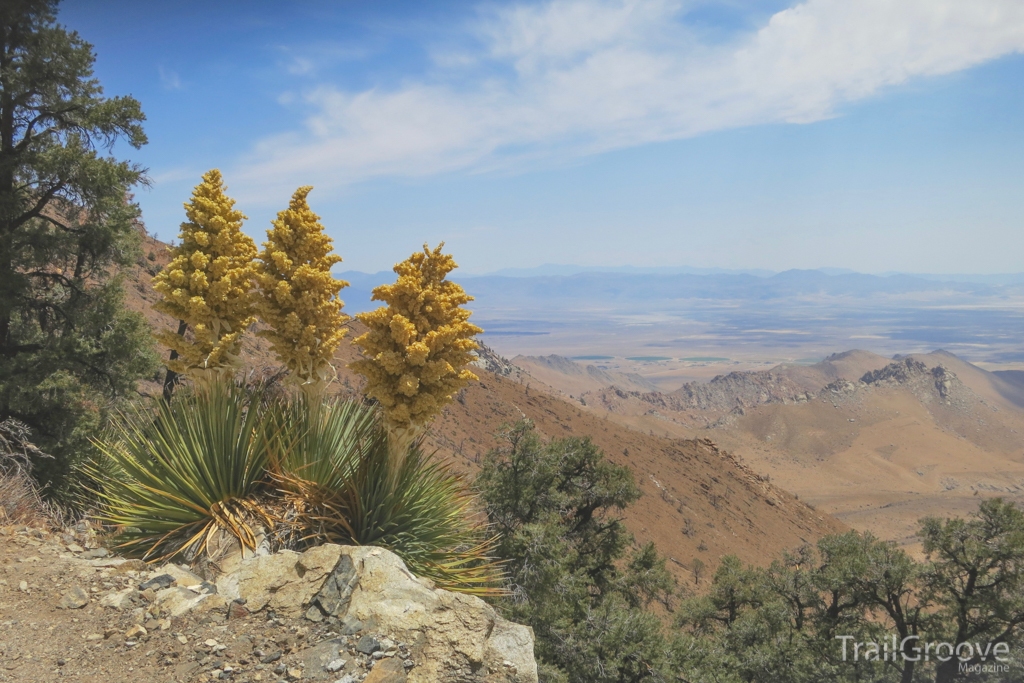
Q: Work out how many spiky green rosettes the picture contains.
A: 3